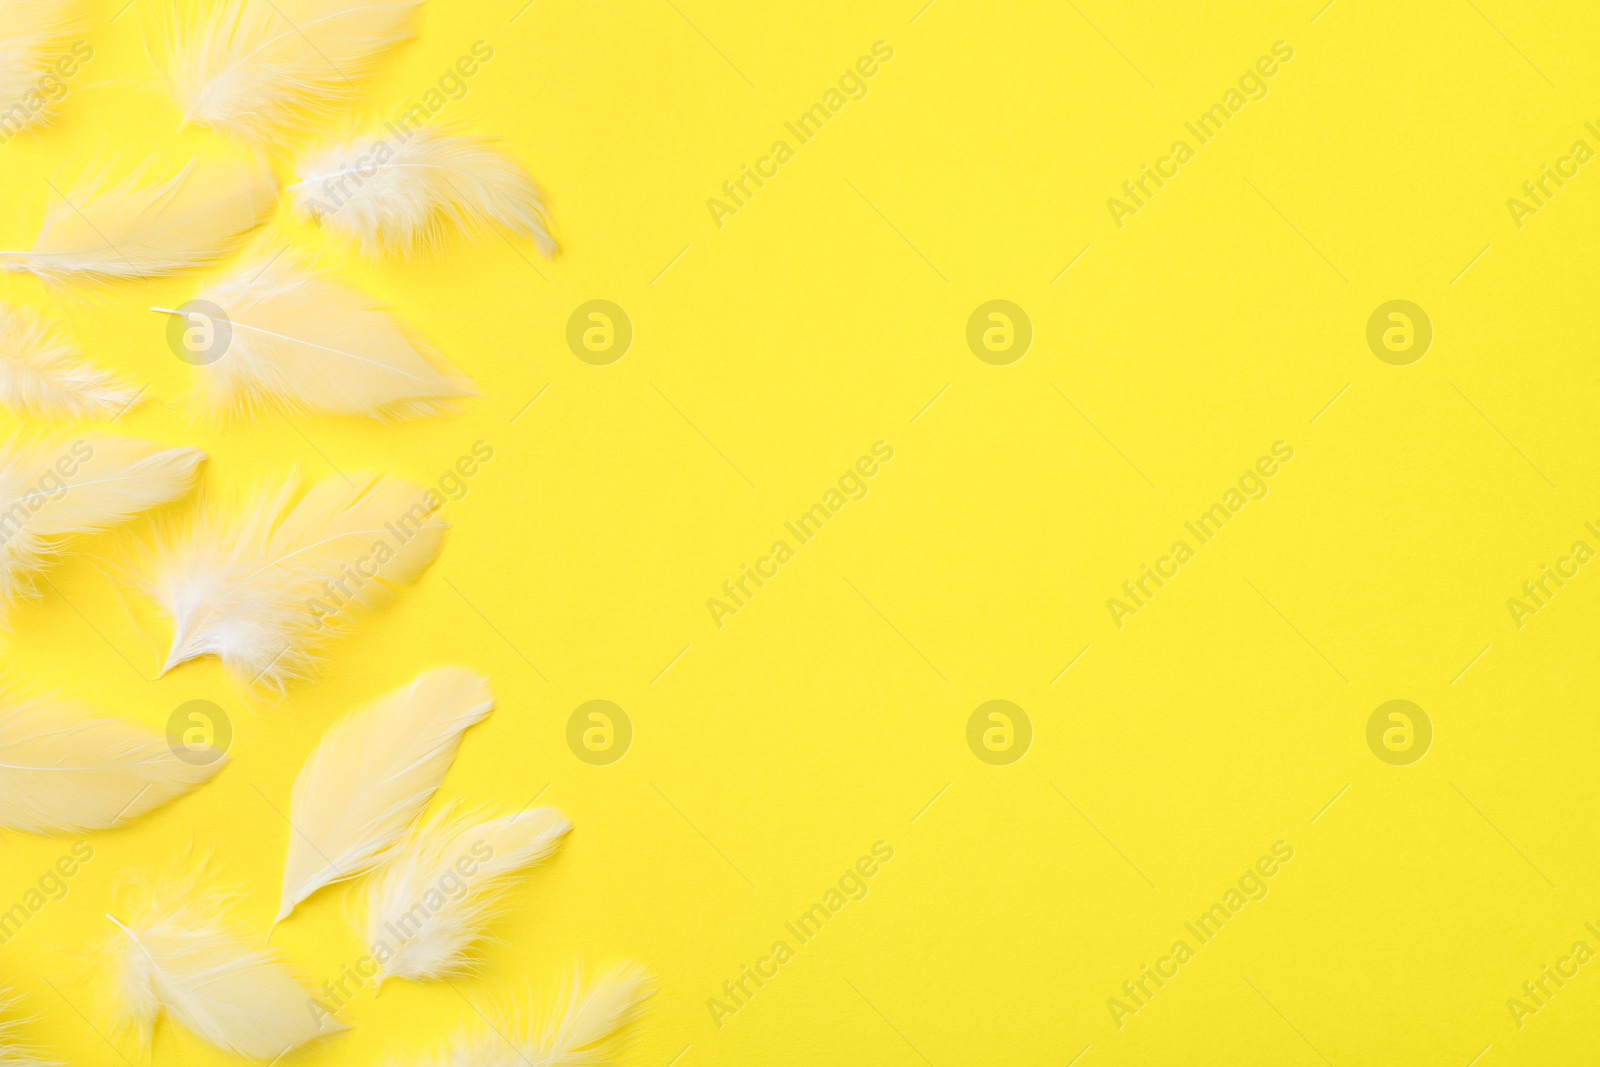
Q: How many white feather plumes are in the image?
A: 14